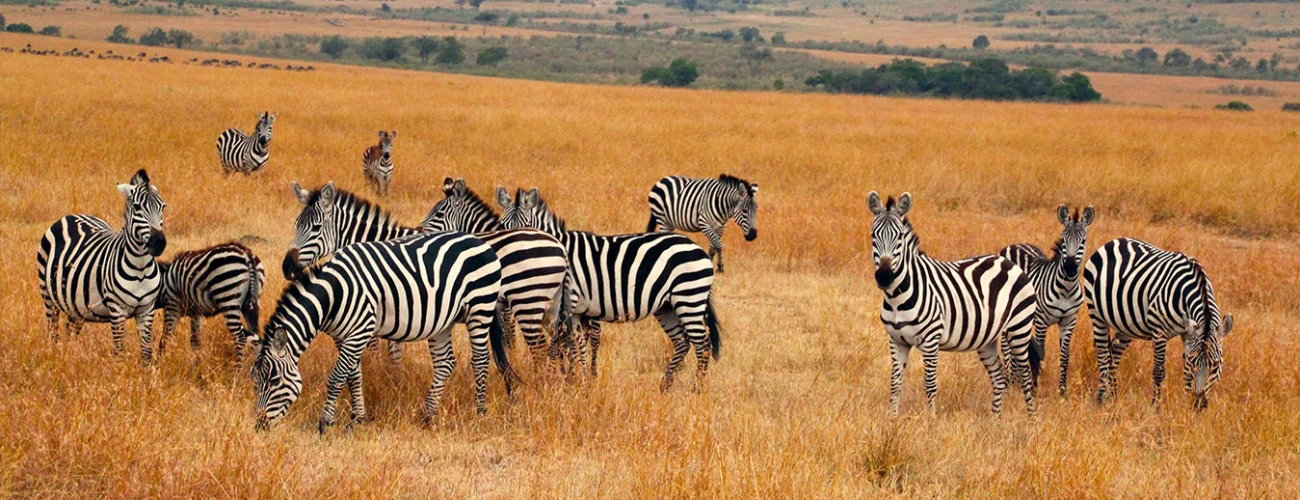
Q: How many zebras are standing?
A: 12